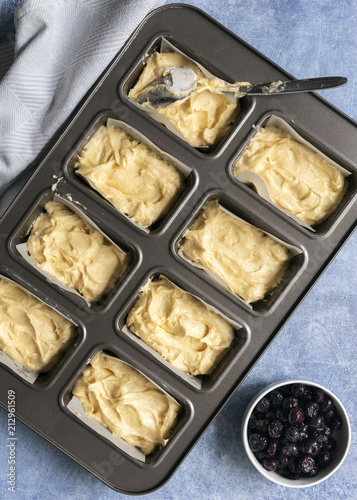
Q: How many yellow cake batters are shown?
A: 8